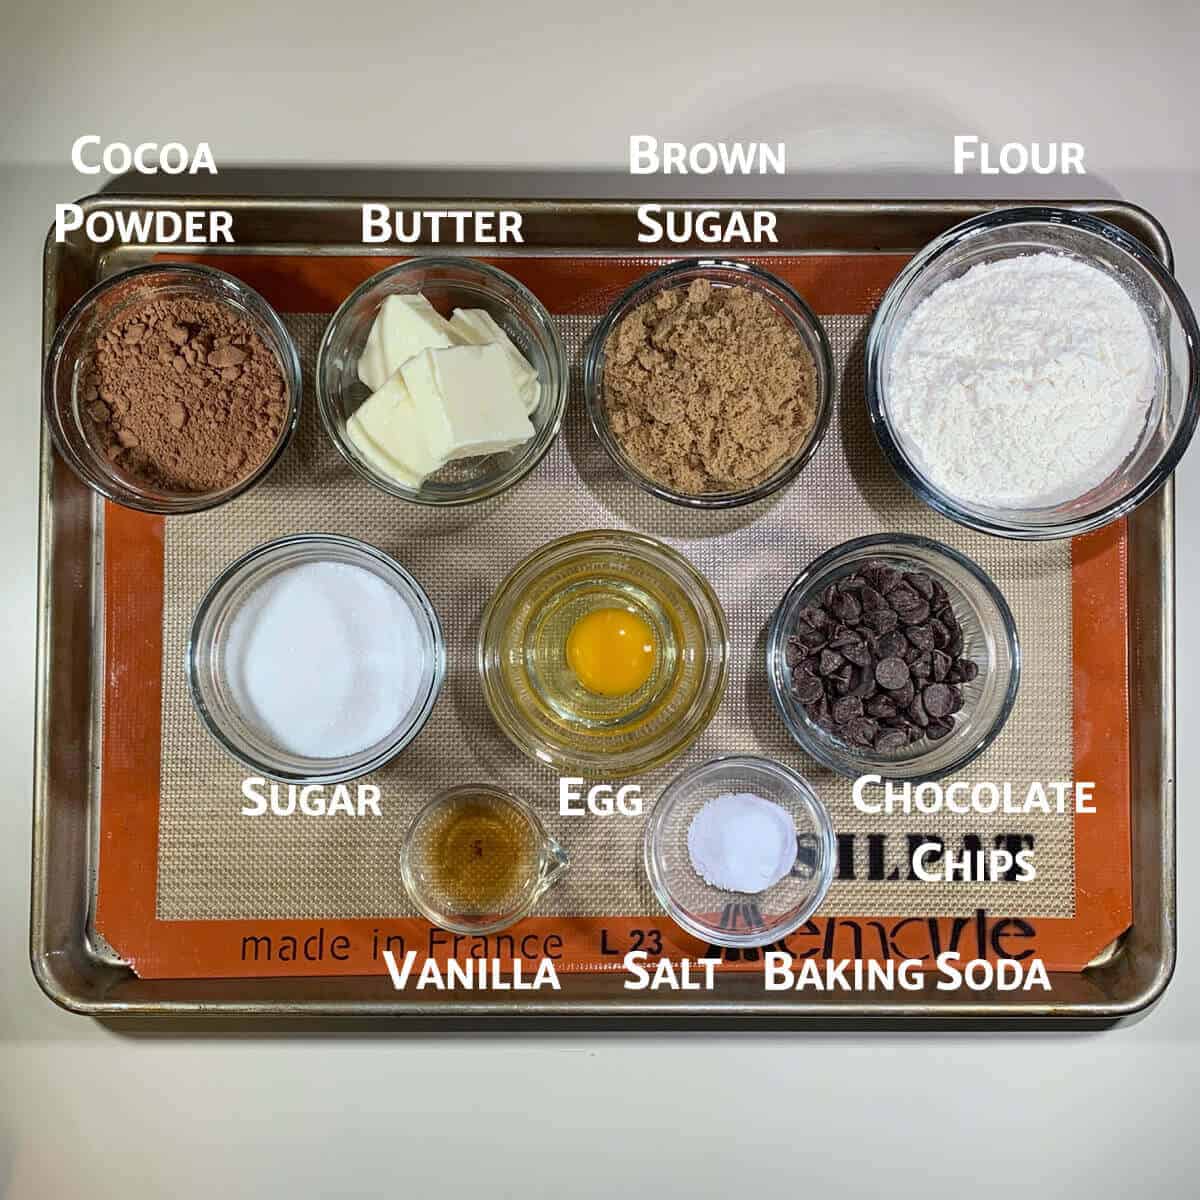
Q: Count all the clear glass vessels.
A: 9